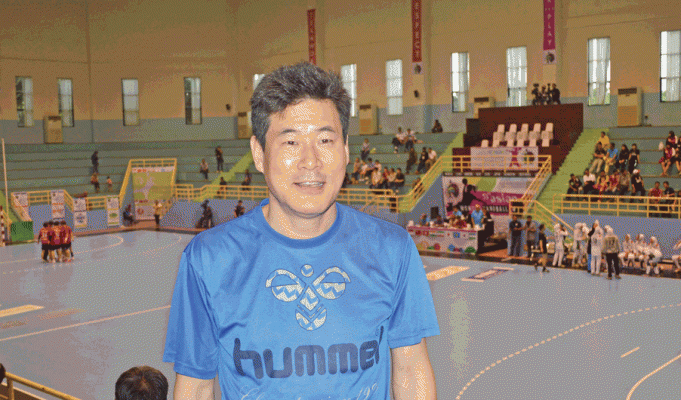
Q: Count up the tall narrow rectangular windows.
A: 11